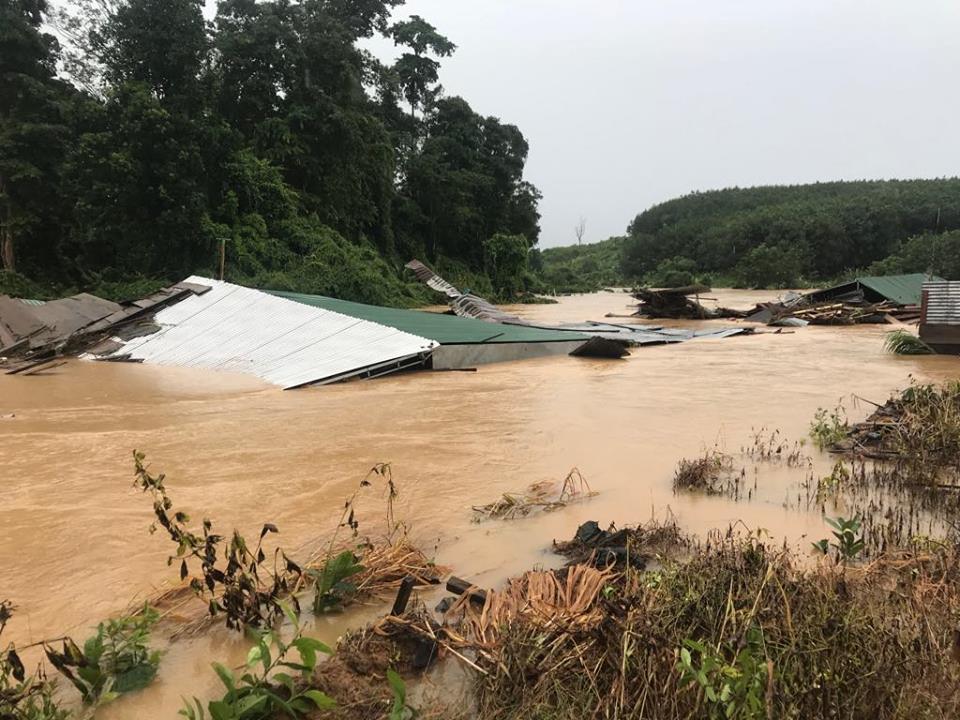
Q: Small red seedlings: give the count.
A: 0